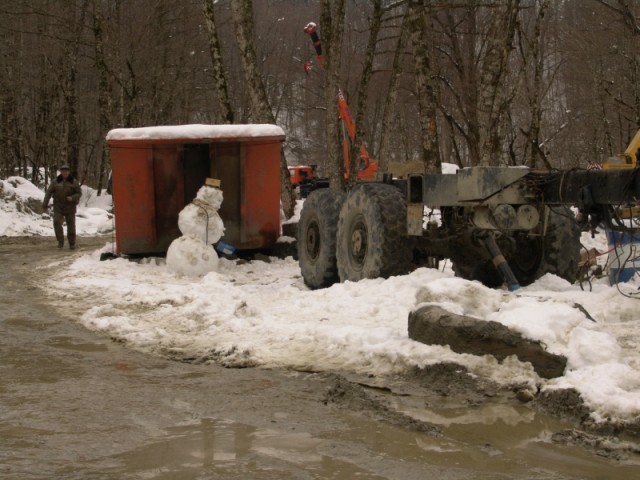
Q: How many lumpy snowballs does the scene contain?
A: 3